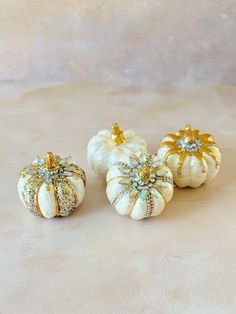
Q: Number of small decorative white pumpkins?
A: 4